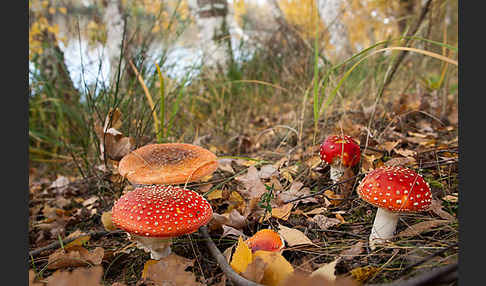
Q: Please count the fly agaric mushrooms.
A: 5